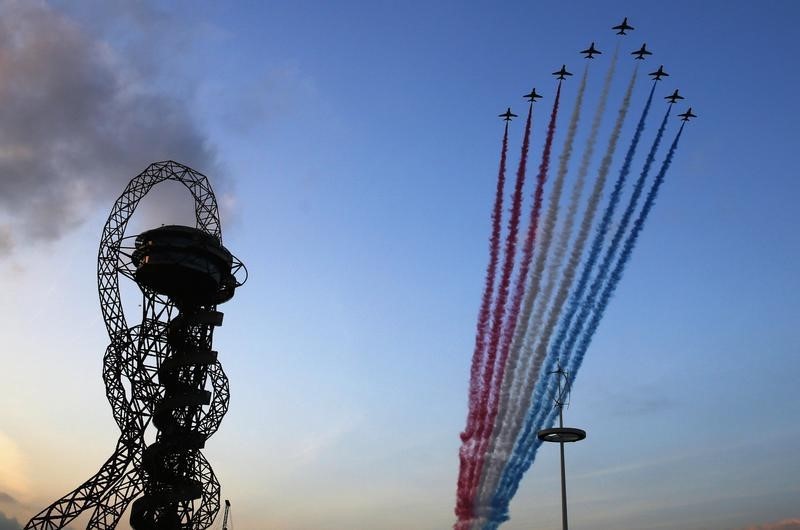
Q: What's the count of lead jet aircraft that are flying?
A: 1